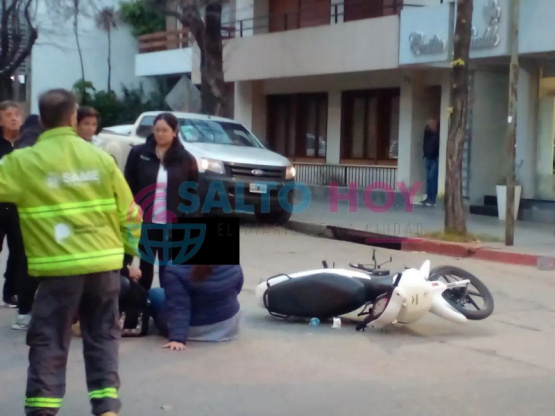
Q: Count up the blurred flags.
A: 0